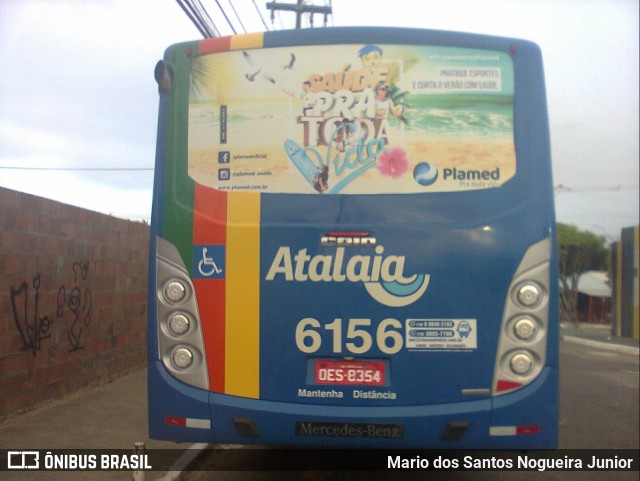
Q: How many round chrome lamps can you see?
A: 6